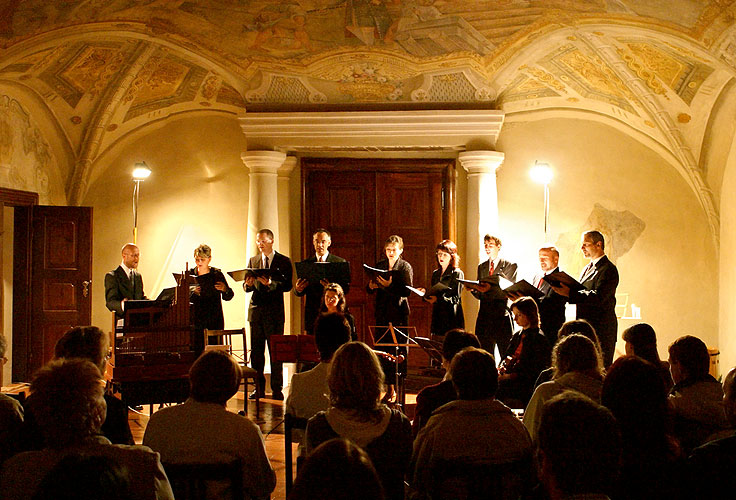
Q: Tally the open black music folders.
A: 8